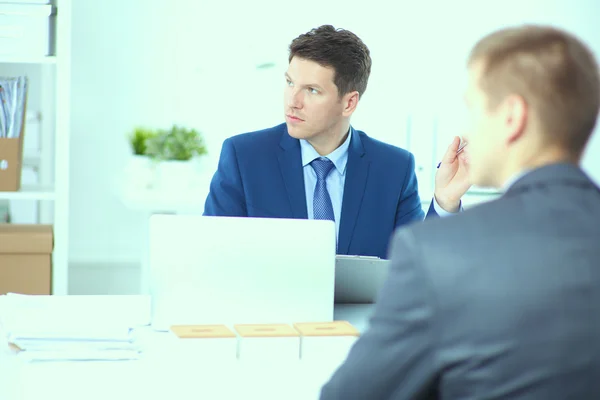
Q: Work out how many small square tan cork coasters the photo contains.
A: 3